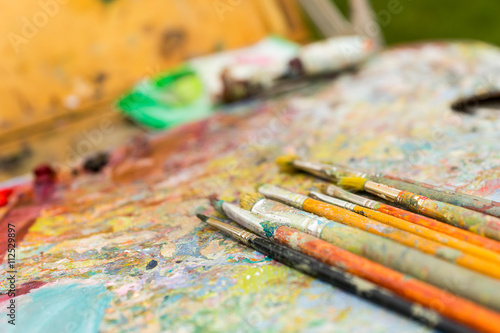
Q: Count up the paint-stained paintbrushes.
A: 8